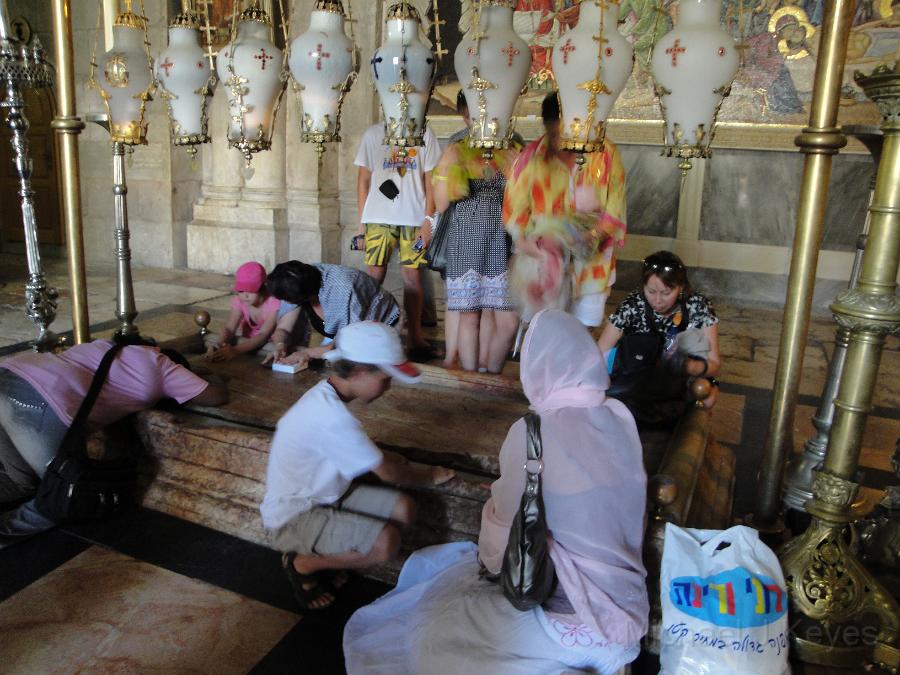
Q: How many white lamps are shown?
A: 8